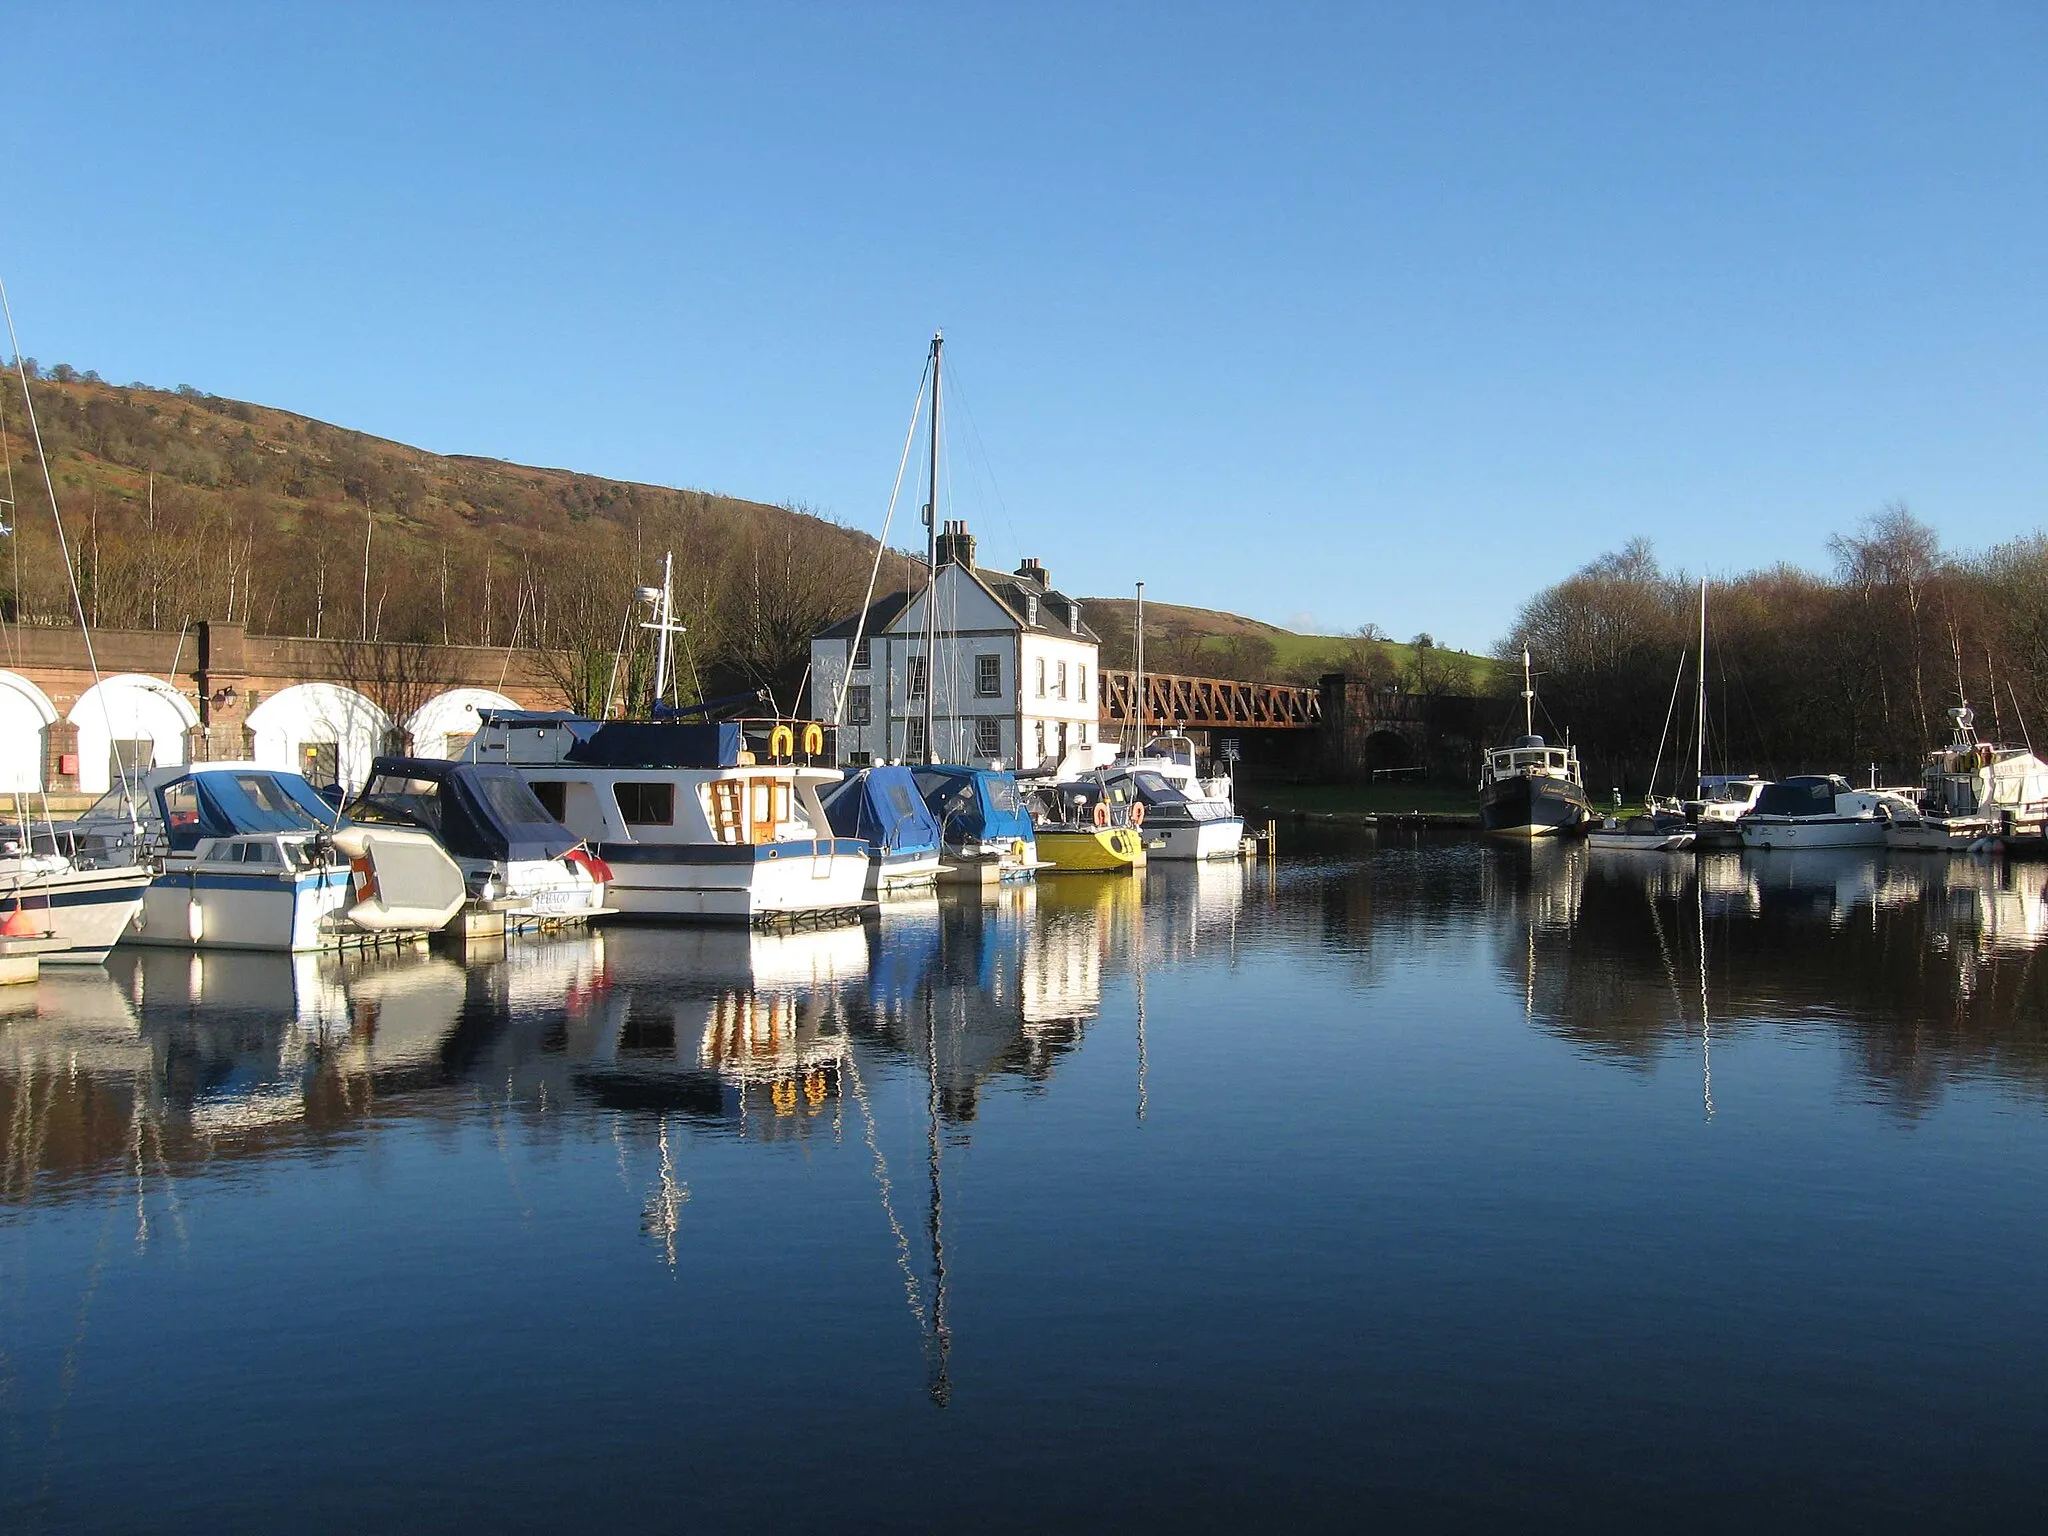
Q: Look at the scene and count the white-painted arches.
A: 4